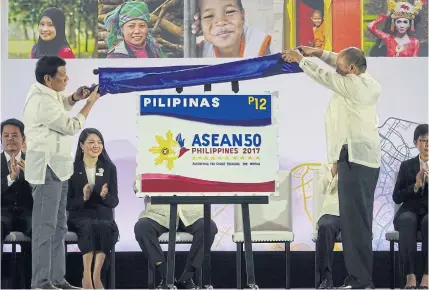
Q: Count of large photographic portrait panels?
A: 5